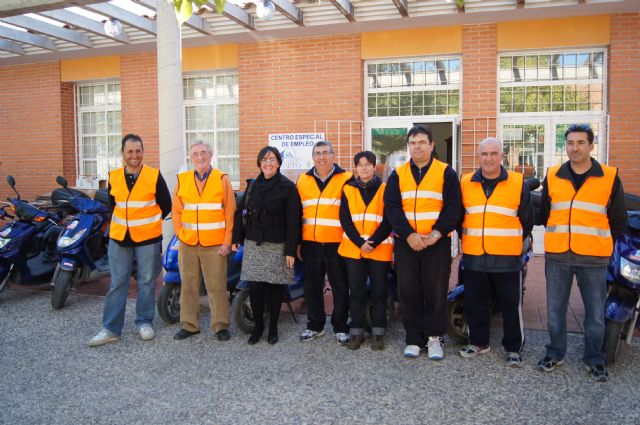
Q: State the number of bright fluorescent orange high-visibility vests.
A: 7